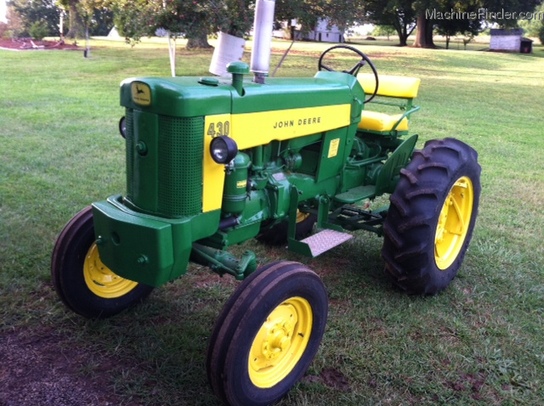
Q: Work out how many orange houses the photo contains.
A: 0